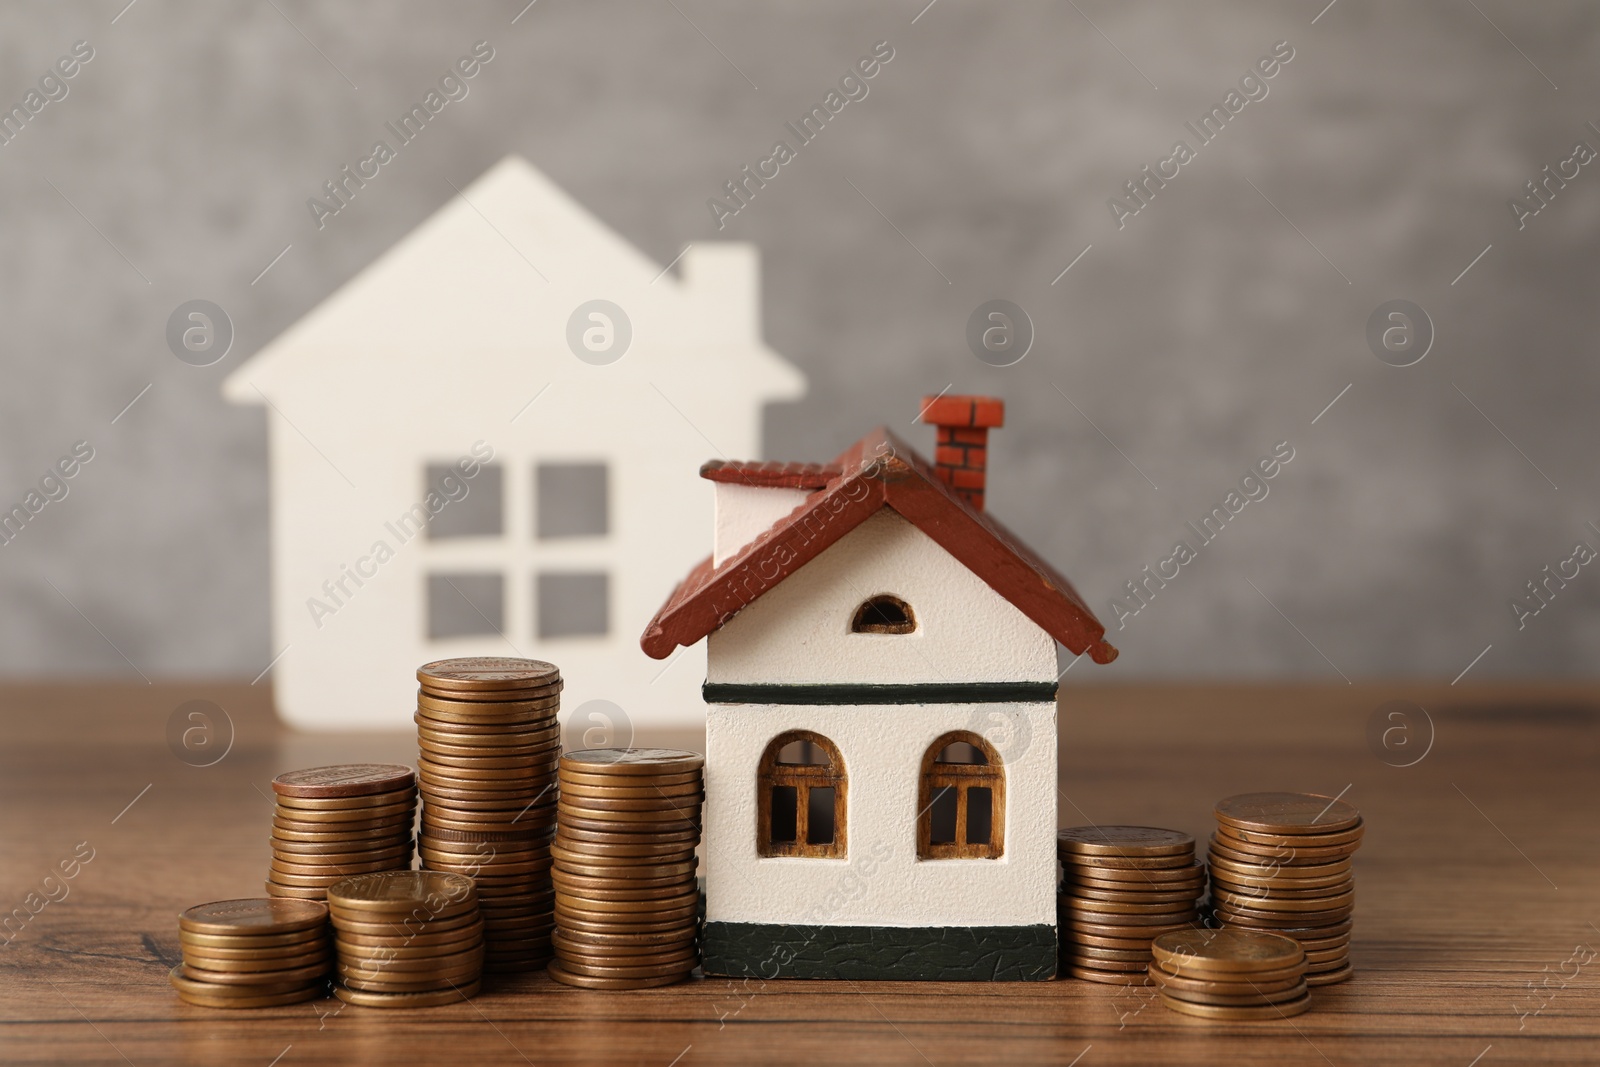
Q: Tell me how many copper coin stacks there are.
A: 8